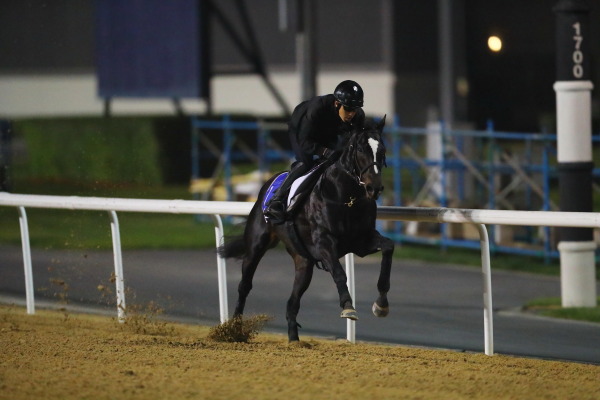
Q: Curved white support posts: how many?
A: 5